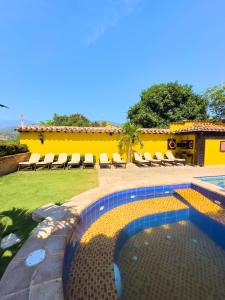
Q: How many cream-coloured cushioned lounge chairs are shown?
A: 11